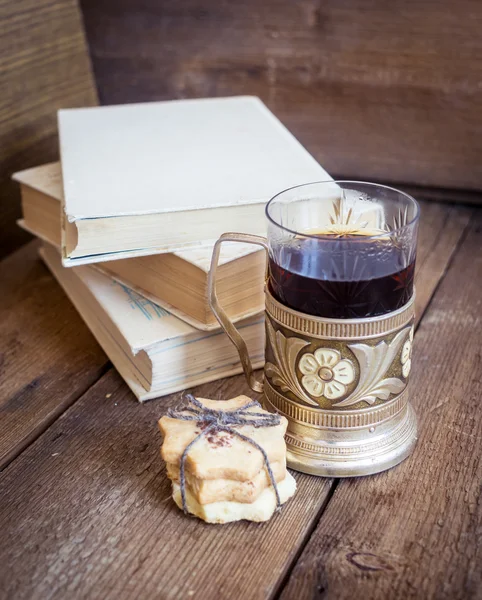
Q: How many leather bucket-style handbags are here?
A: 0